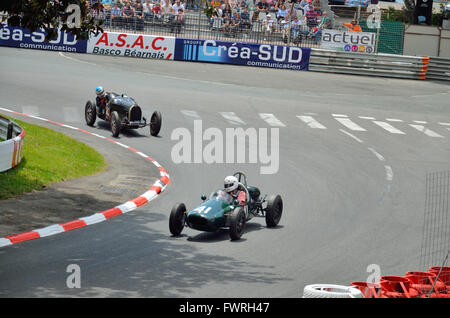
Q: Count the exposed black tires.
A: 6